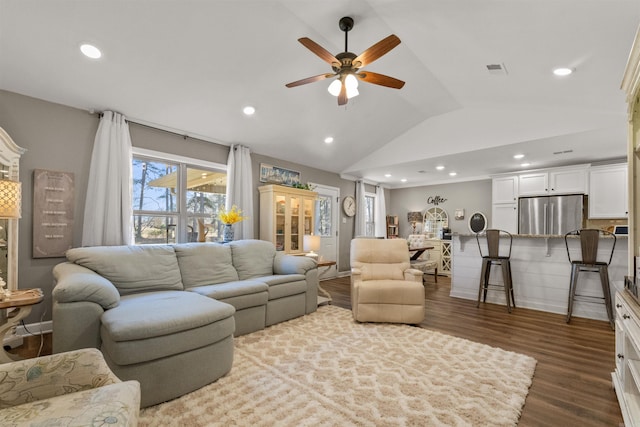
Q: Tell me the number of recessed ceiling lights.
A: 10